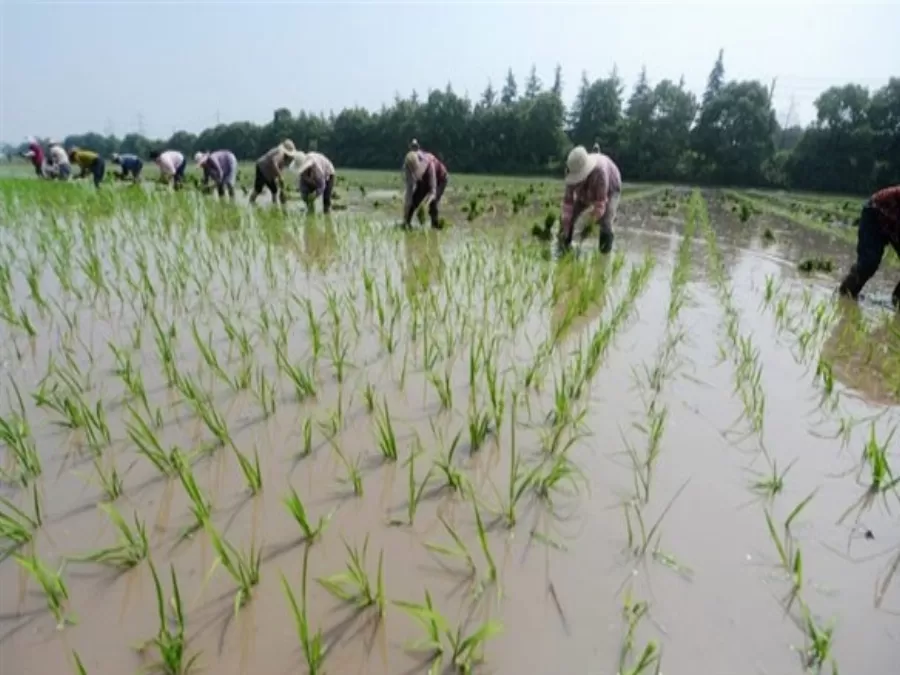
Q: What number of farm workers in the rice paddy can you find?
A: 11